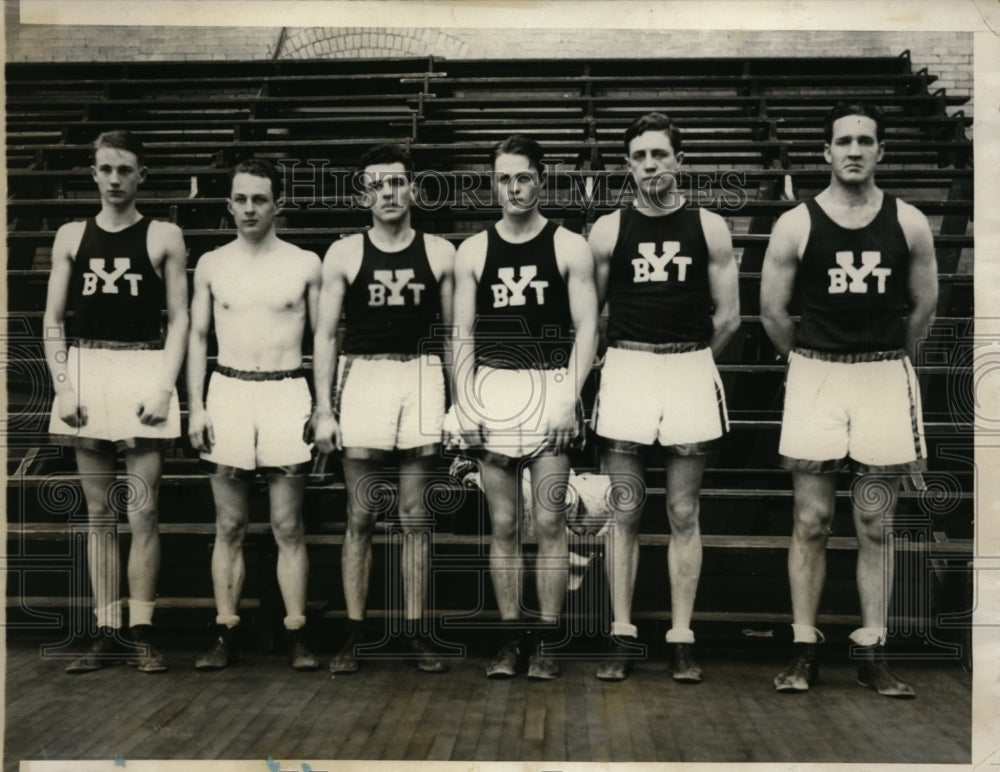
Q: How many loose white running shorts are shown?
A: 6